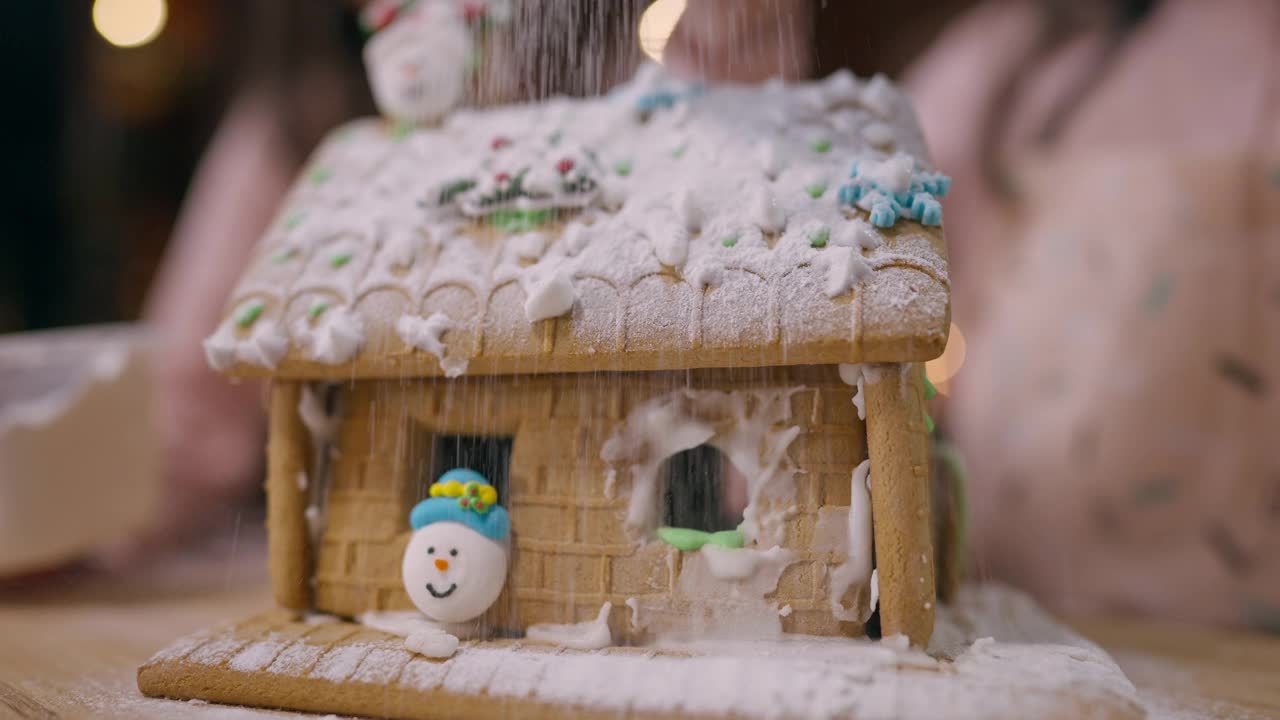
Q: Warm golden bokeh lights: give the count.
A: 3